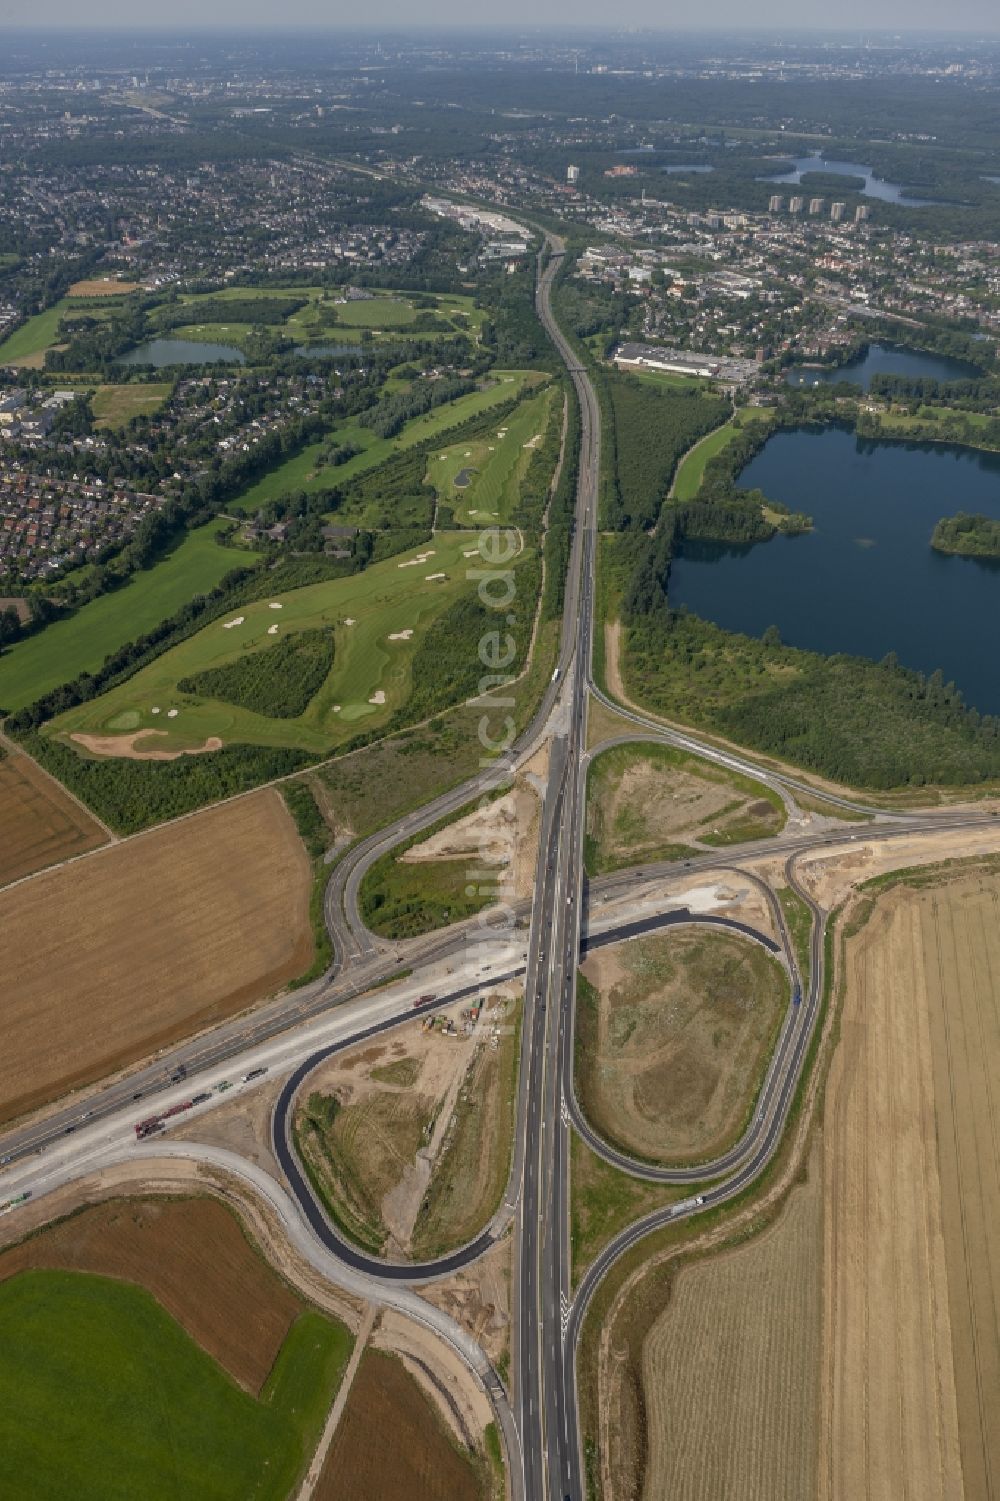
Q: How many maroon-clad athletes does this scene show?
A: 0